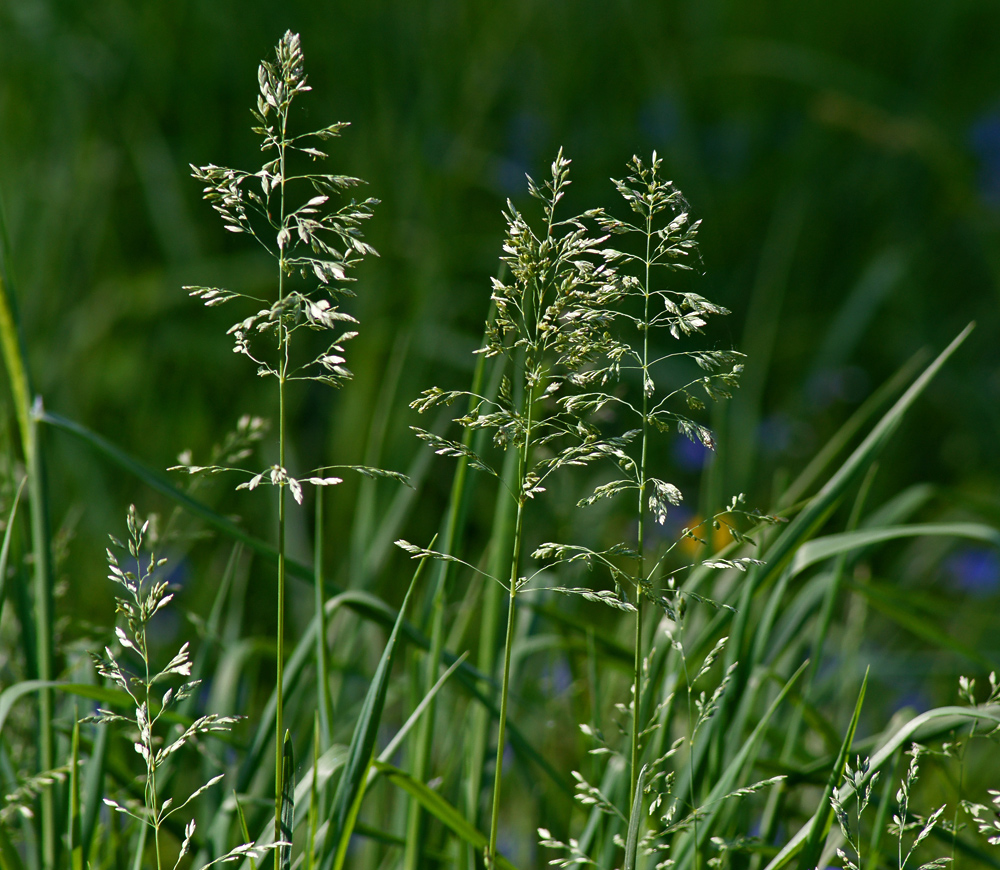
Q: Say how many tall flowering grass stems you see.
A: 3